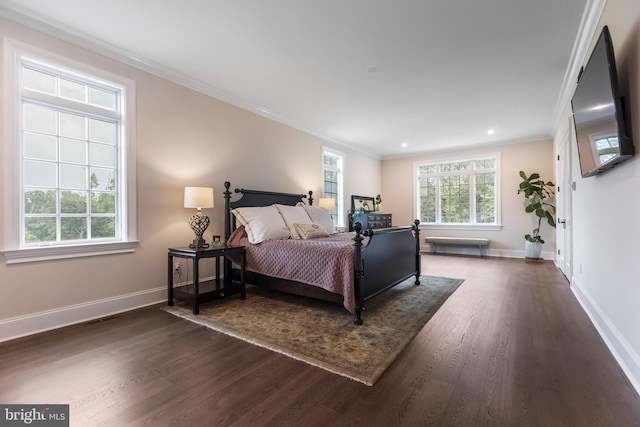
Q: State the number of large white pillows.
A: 3